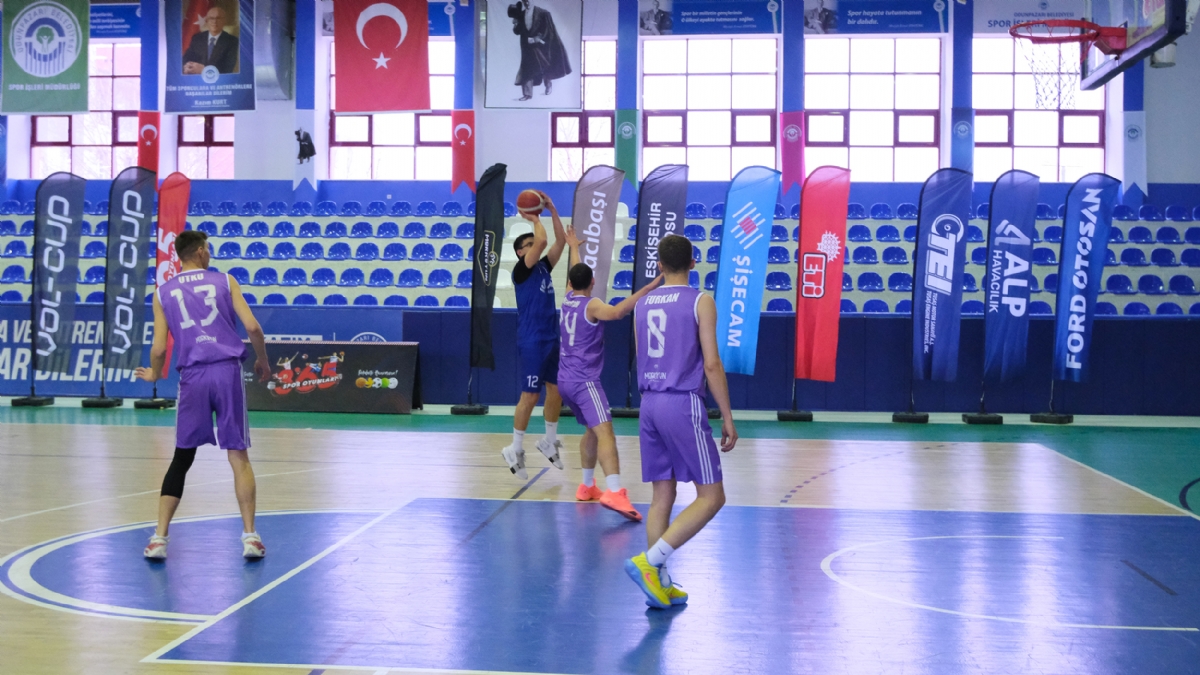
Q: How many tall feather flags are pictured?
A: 11